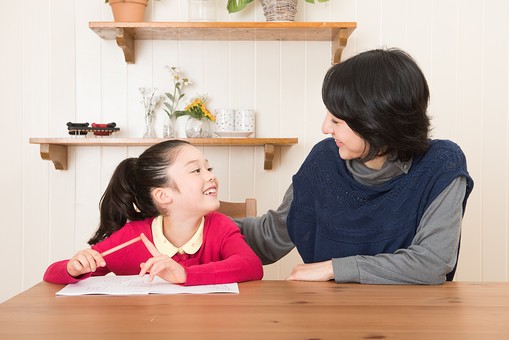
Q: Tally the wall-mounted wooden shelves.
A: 2